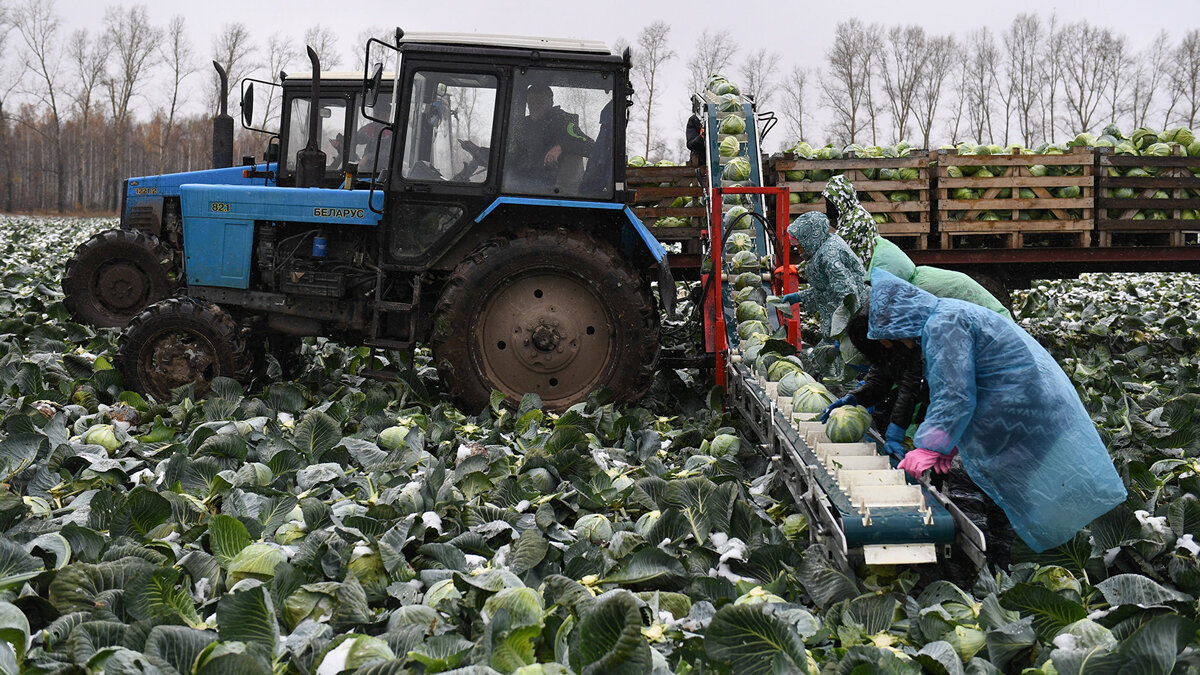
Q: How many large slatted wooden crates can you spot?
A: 4